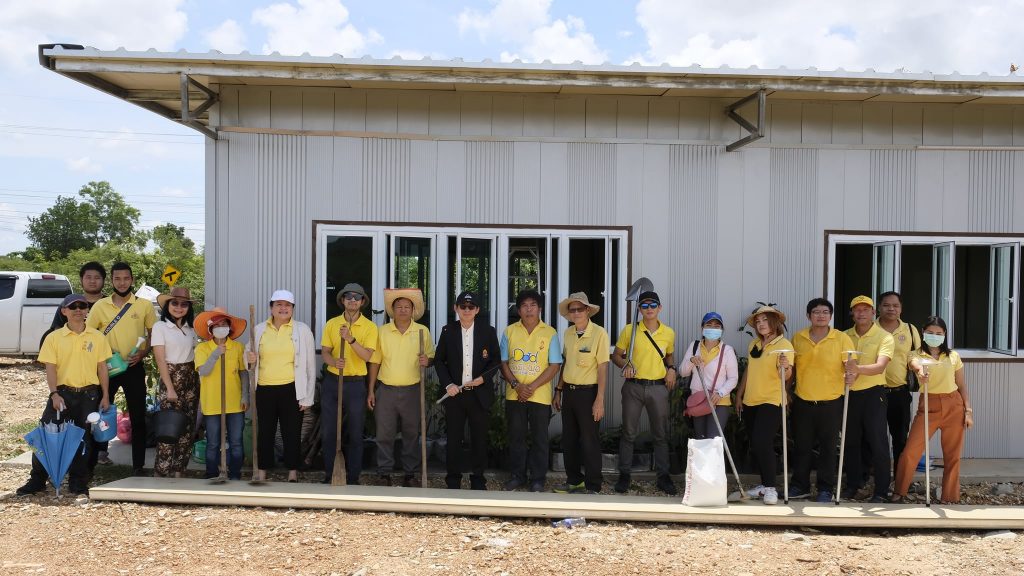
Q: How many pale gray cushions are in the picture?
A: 0